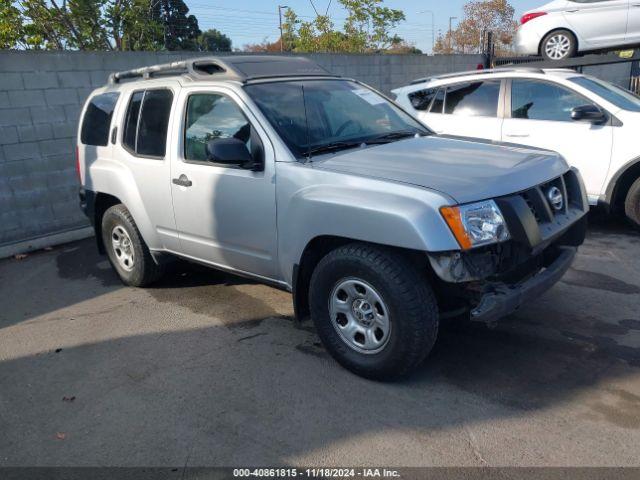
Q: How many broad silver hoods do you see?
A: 1